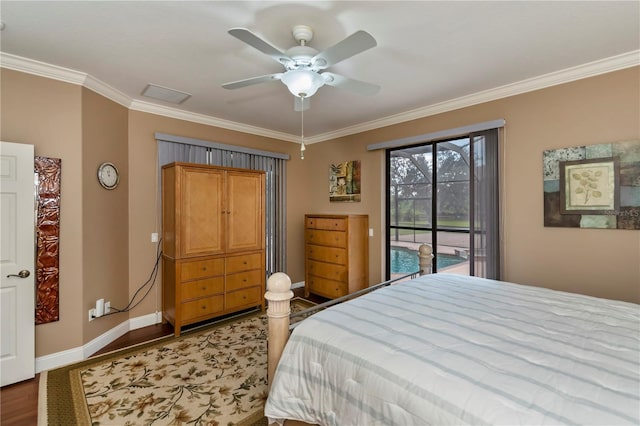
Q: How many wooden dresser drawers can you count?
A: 11